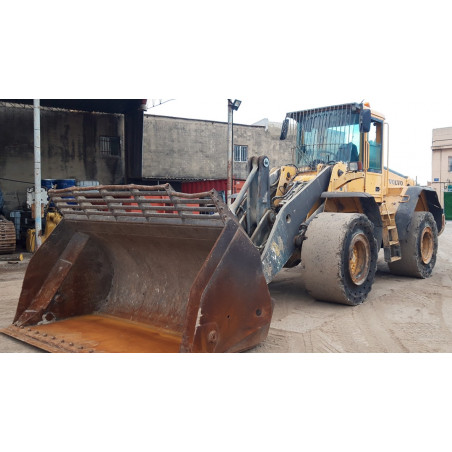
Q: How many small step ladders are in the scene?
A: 1